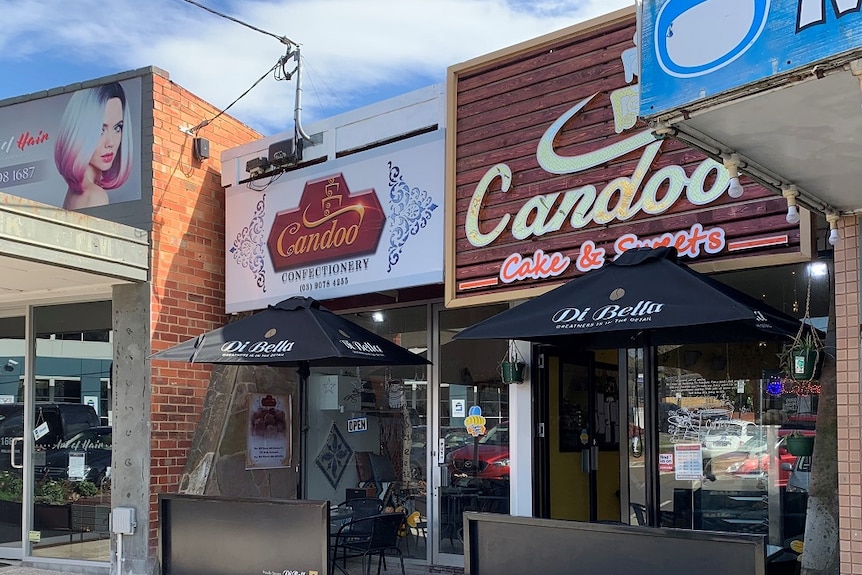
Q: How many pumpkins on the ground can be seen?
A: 0